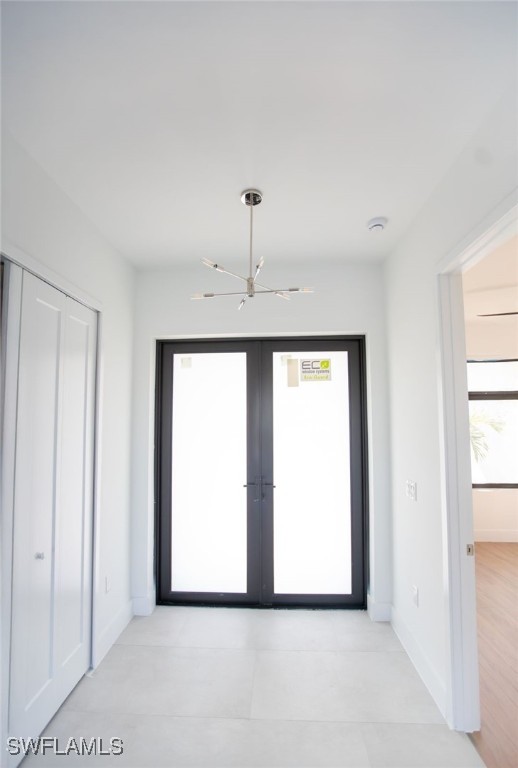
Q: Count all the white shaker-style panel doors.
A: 2